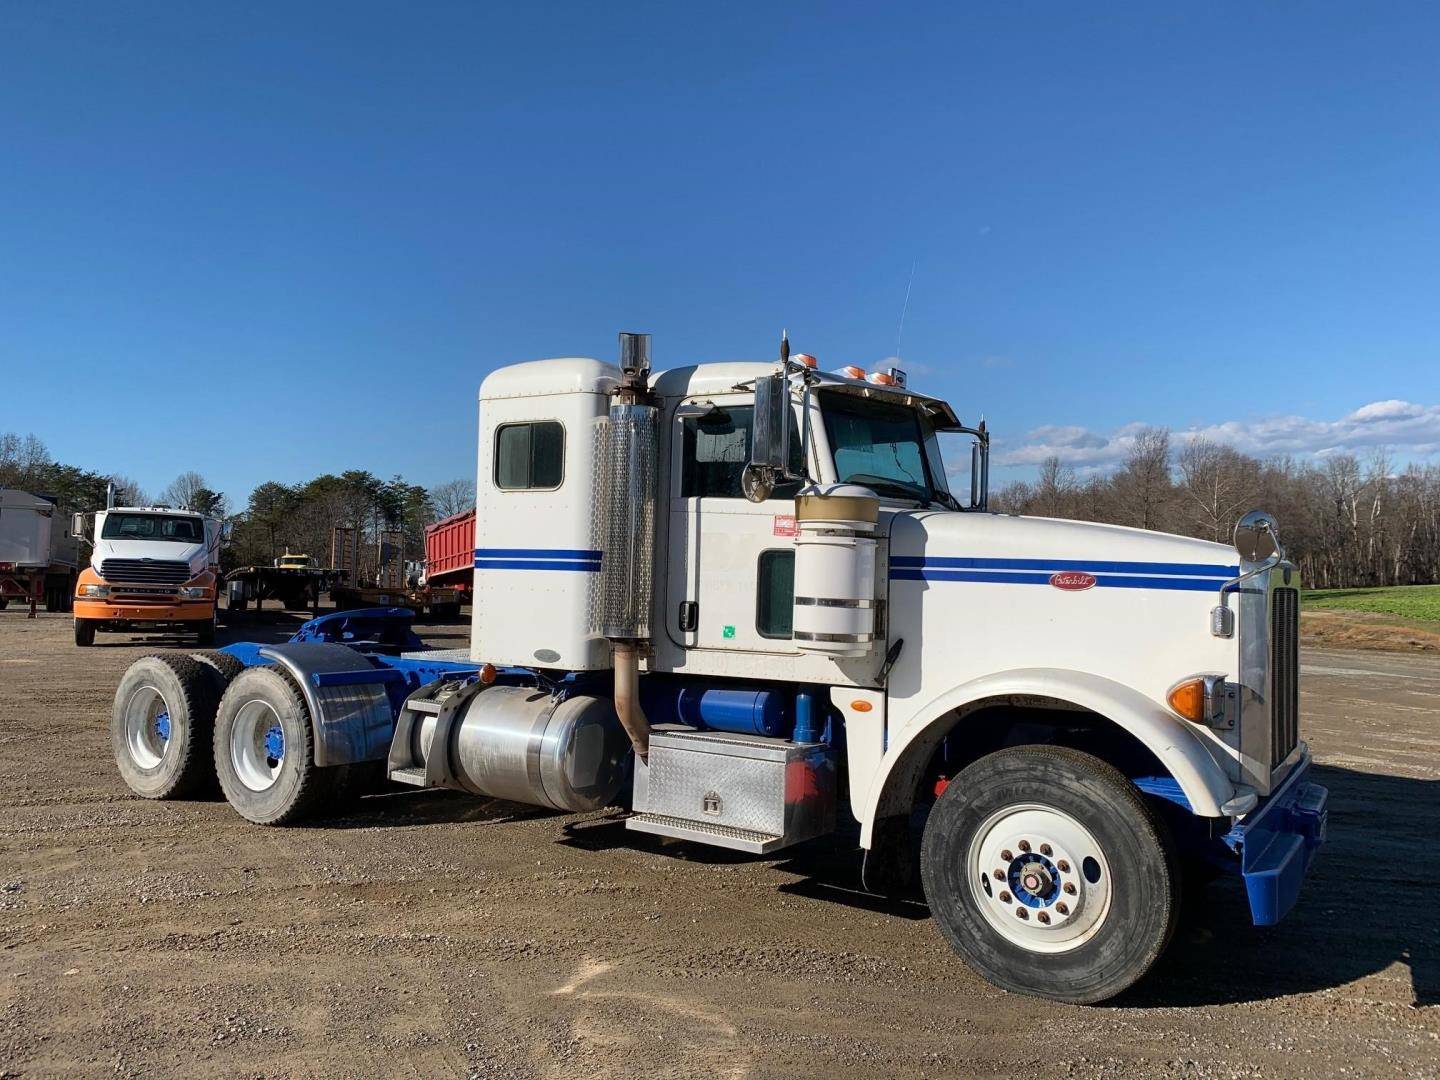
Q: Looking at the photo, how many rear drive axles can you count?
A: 2